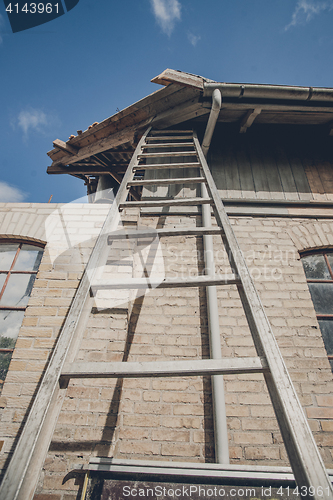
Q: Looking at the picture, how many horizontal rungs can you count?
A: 10